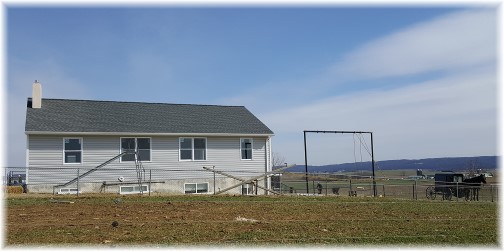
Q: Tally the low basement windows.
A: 4